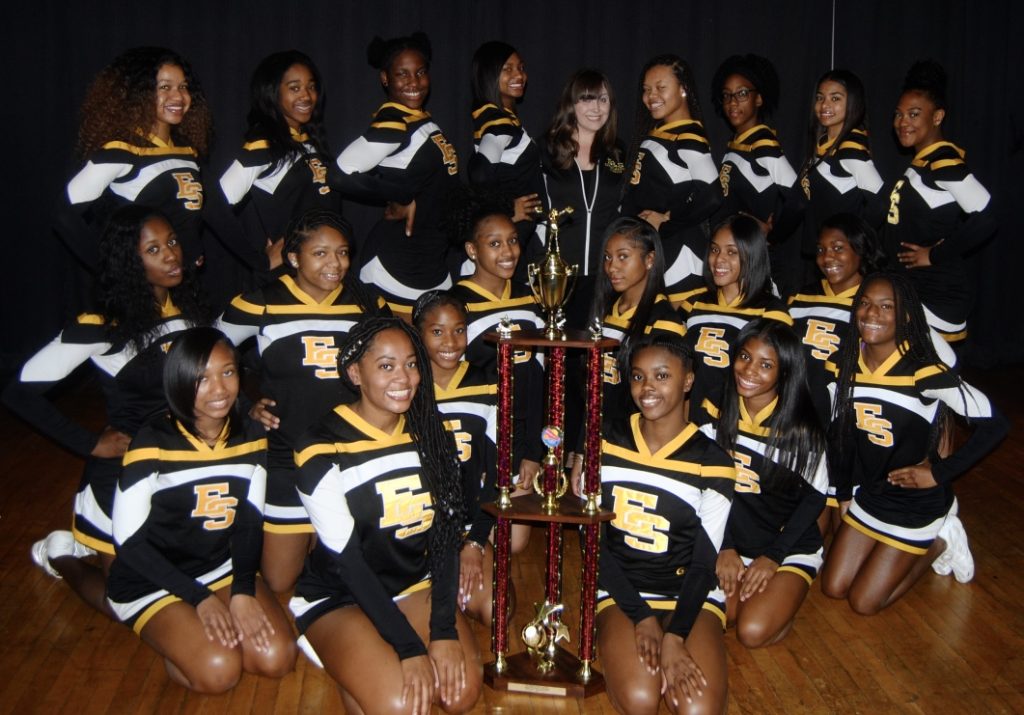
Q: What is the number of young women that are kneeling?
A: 12